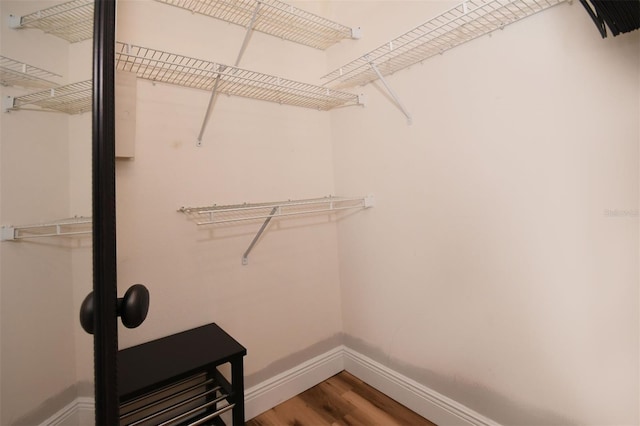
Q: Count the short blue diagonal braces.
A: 0